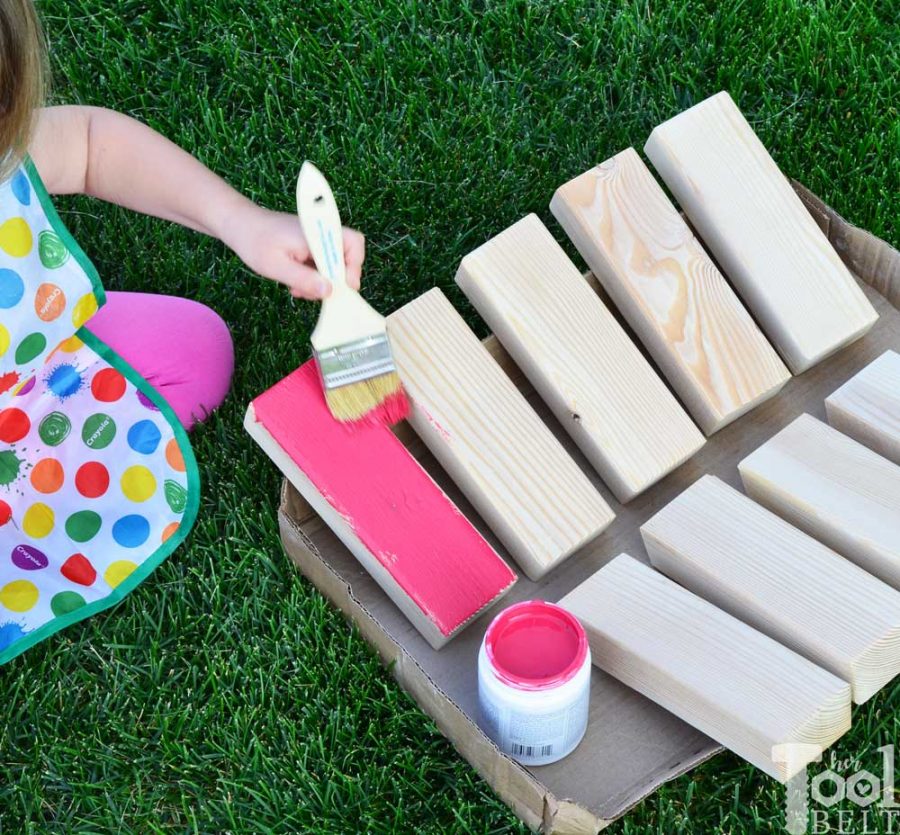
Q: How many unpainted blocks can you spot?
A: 8